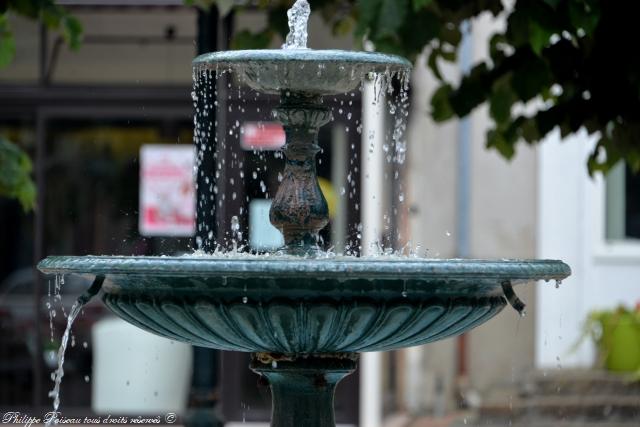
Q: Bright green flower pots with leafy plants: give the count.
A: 1